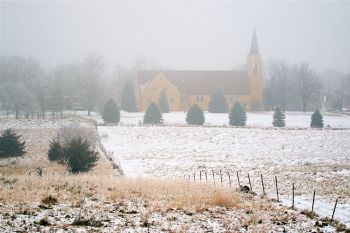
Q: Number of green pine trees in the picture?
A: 12